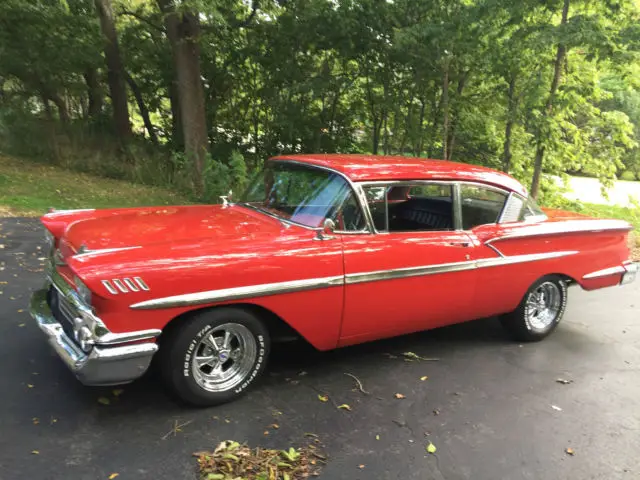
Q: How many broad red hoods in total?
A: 1